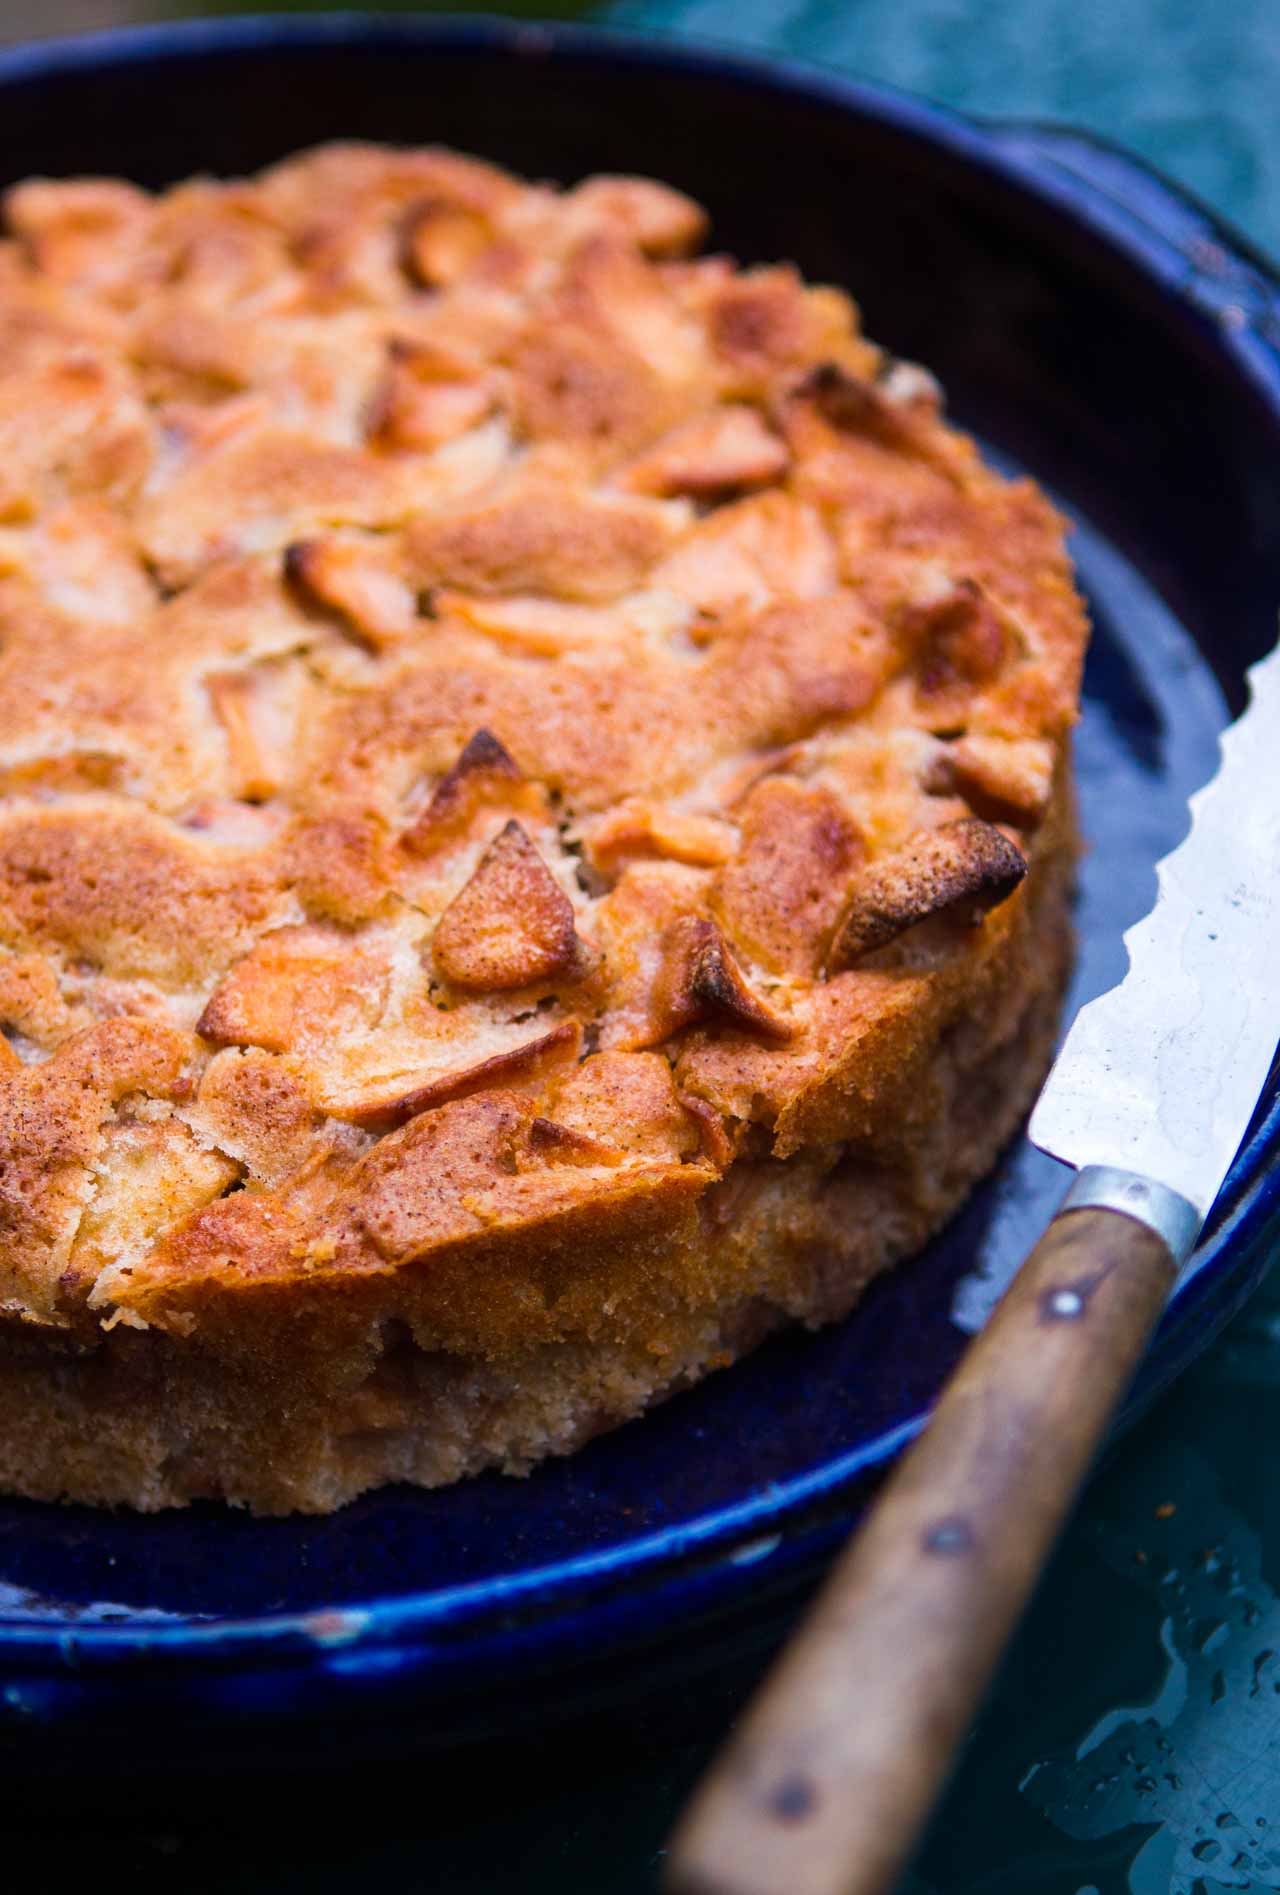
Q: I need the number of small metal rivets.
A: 3